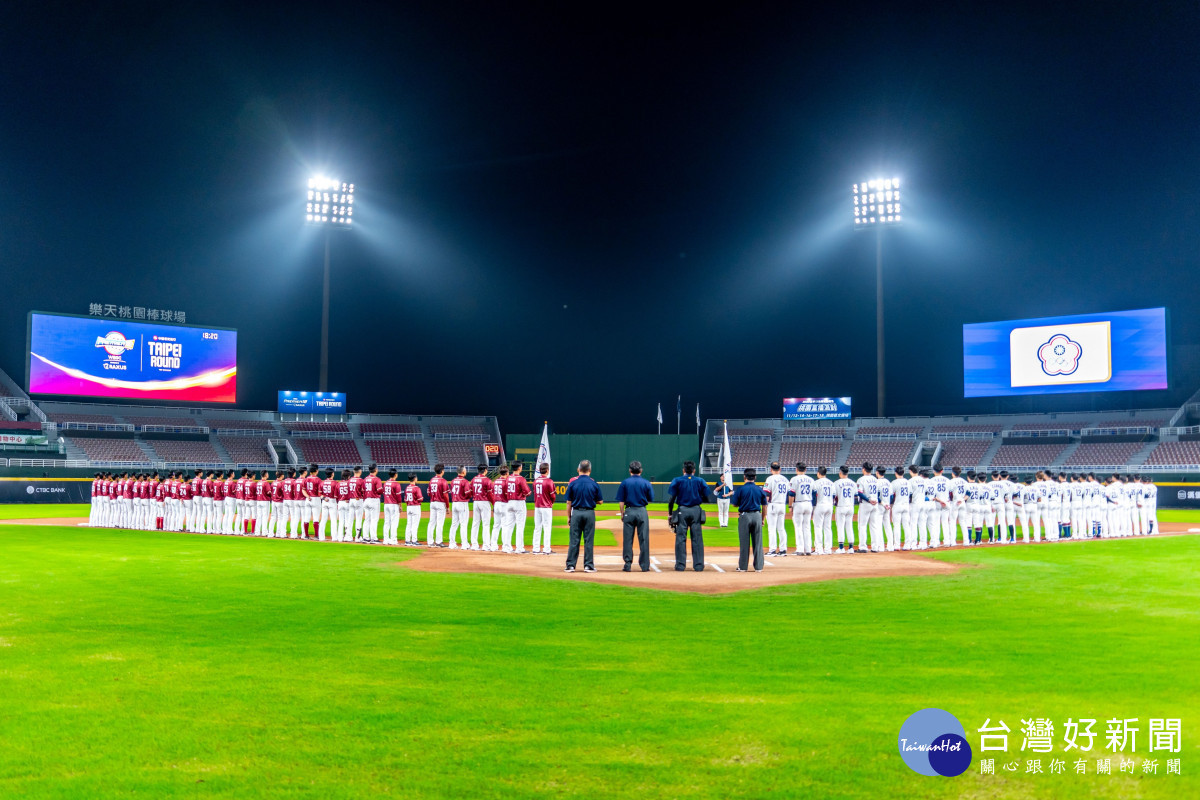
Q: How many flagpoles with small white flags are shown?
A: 2